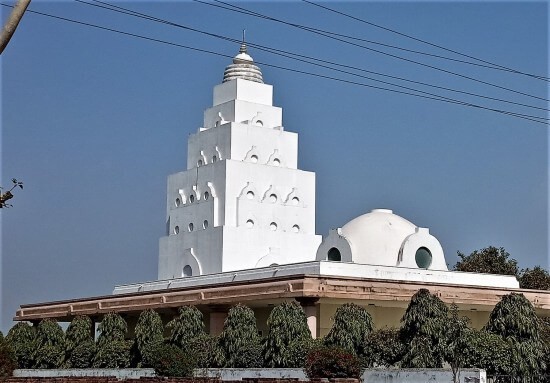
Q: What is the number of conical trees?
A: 11